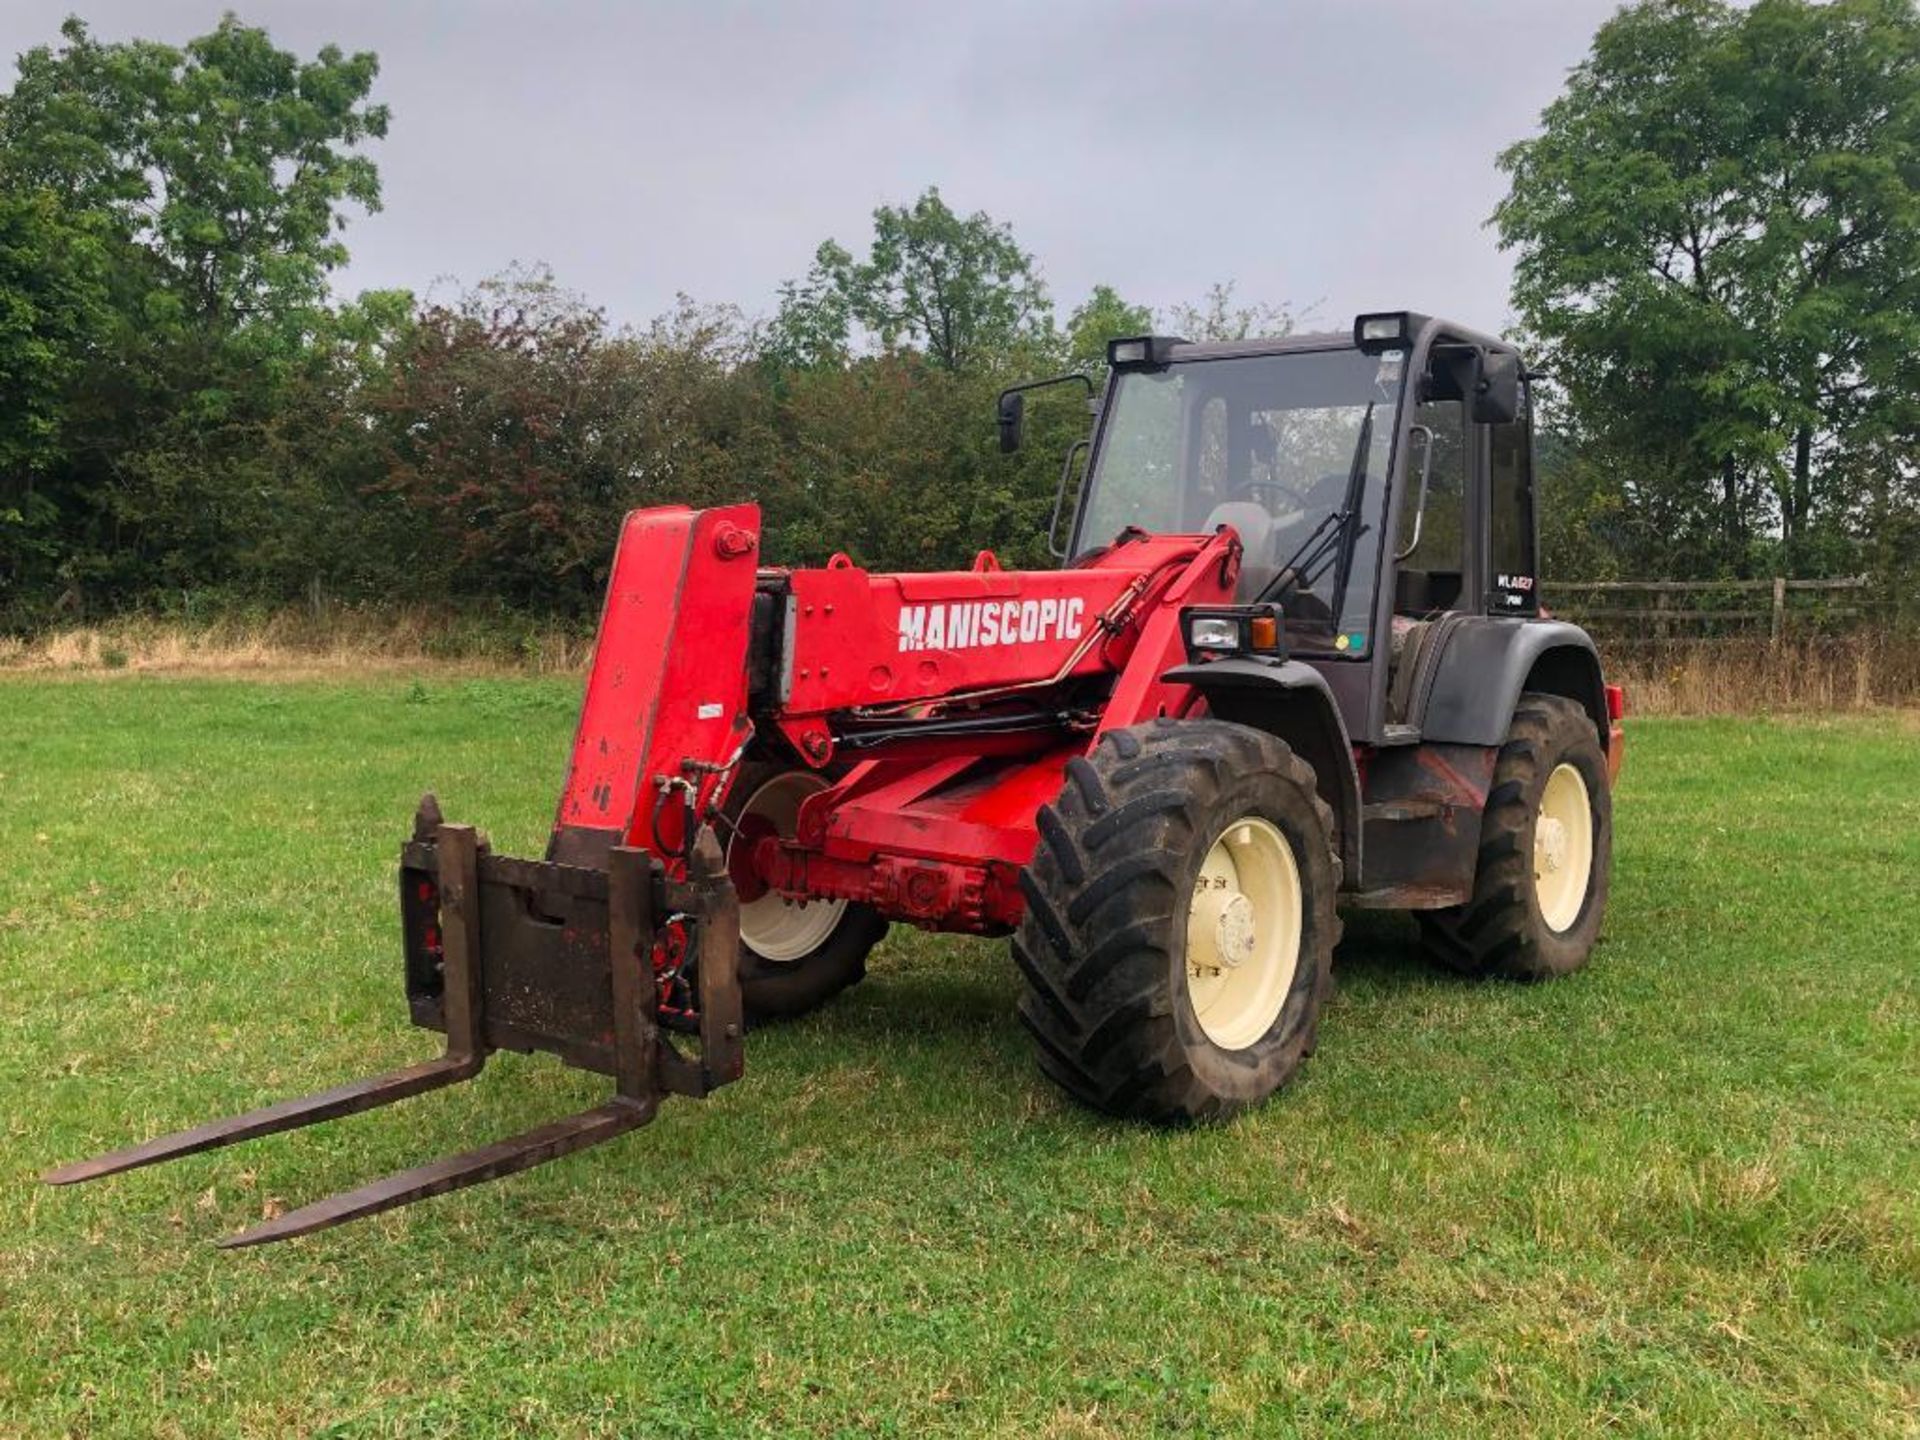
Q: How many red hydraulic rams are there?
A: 0